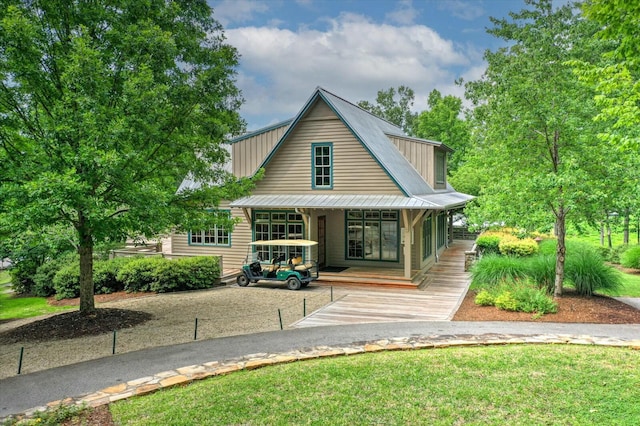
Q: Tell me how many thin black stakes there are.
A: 6